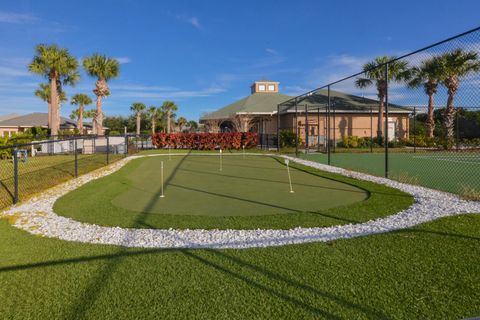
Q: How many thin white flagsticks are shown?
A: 5